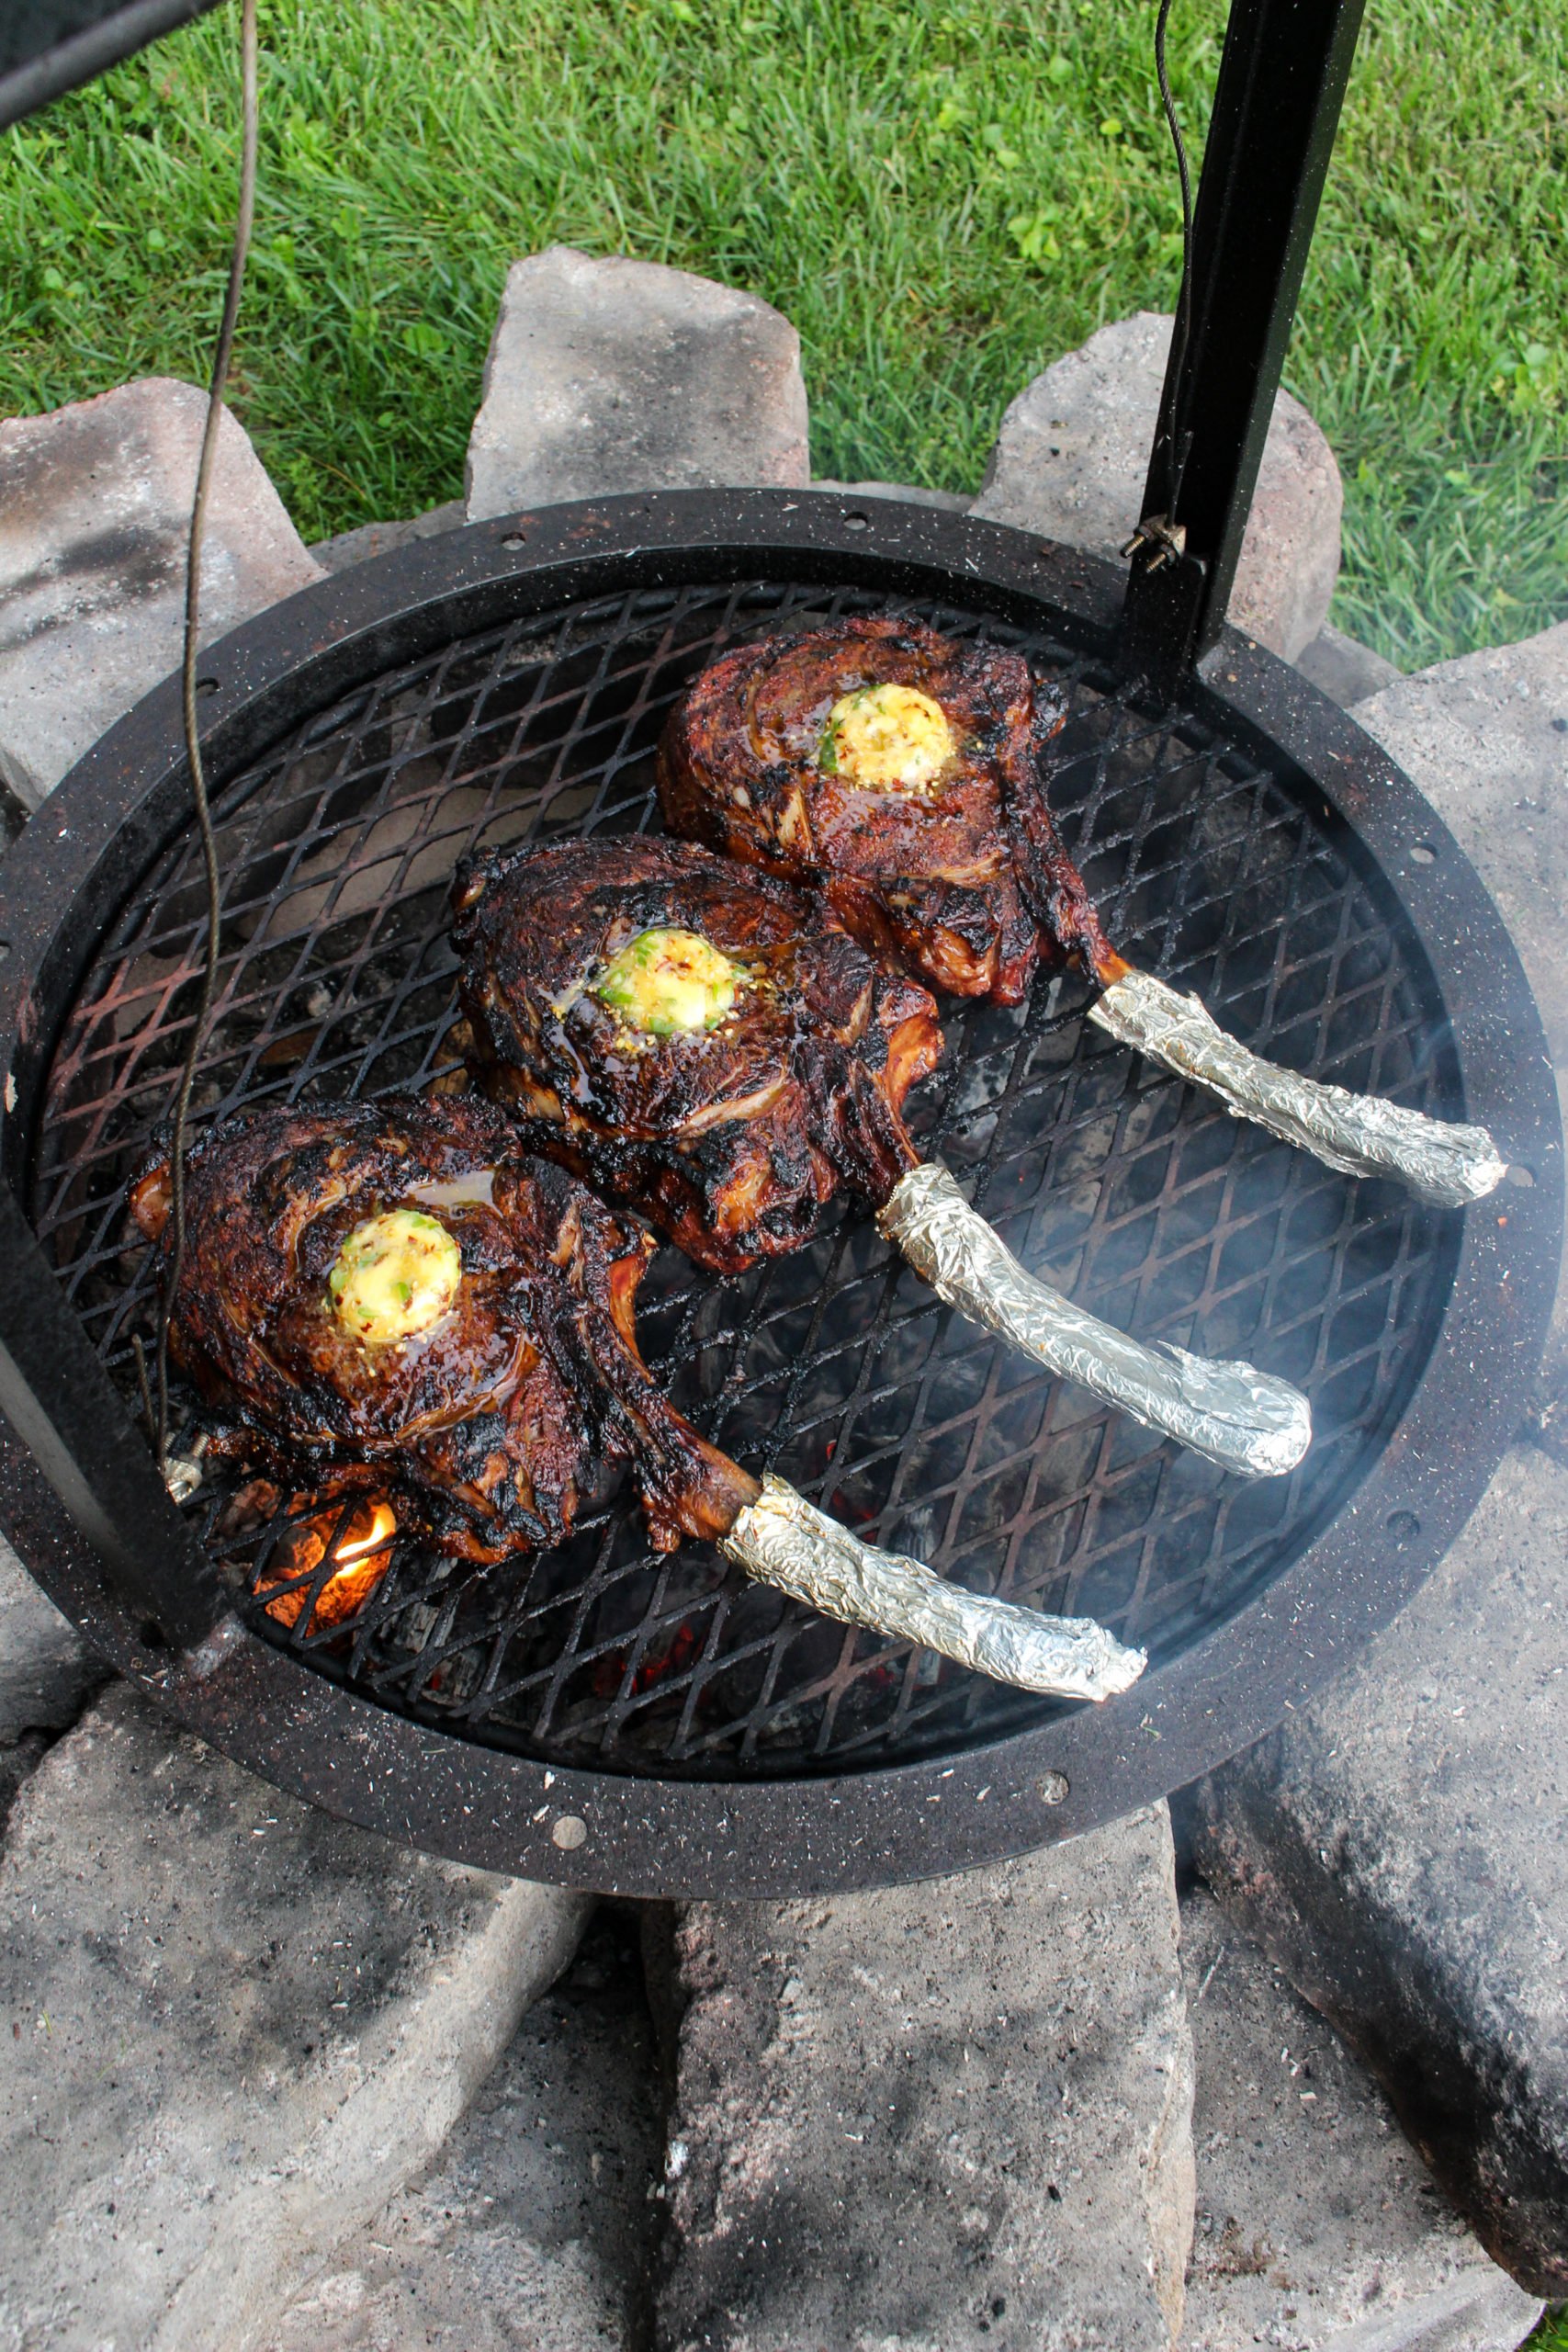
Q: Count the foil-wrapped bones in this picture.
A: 3